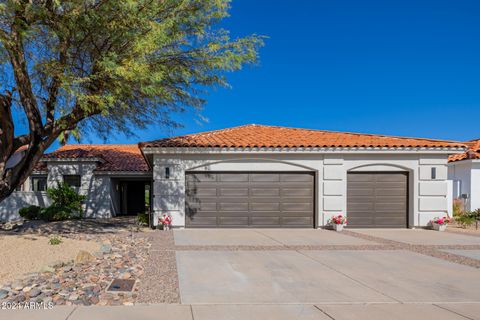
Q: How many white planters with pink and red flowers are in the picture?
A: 3